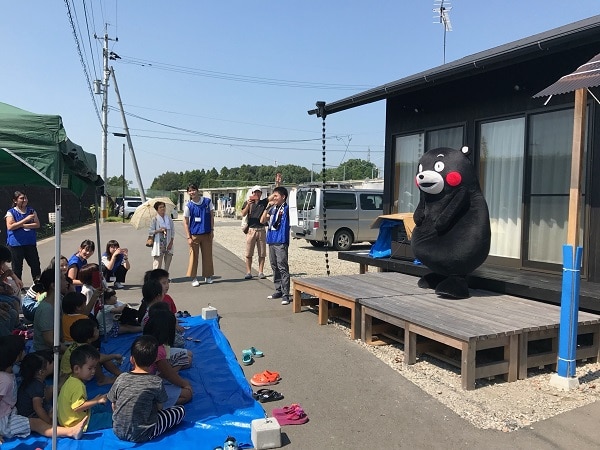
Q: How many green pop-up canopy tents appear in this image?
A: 1